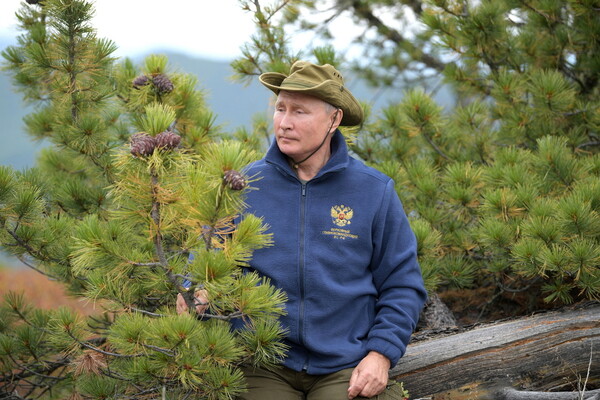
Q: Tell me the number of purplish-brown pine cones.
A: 5